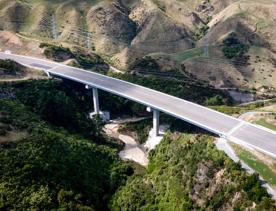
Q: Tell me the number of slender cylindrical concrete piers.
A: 2